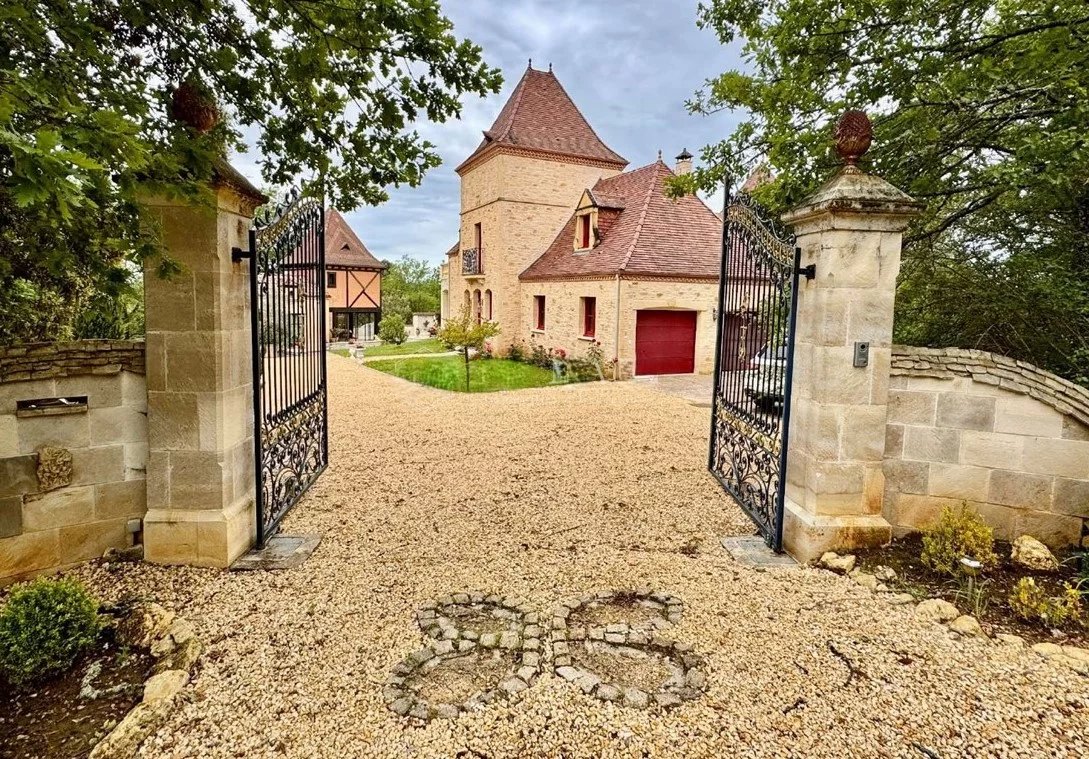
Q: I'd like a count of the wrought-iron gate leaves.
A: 2